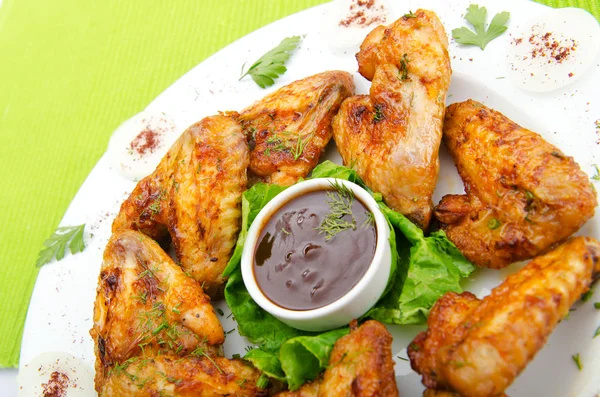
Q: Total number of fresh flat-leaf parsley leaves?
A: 3